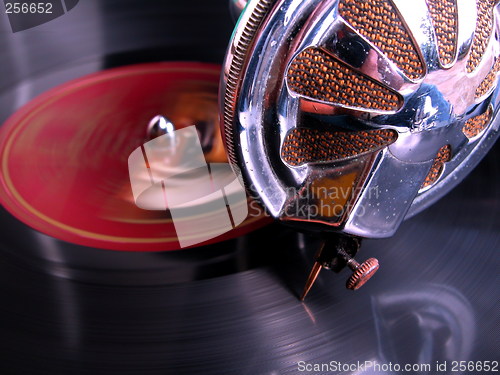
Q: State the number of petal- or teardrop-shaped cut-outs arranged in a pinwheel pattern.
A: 8